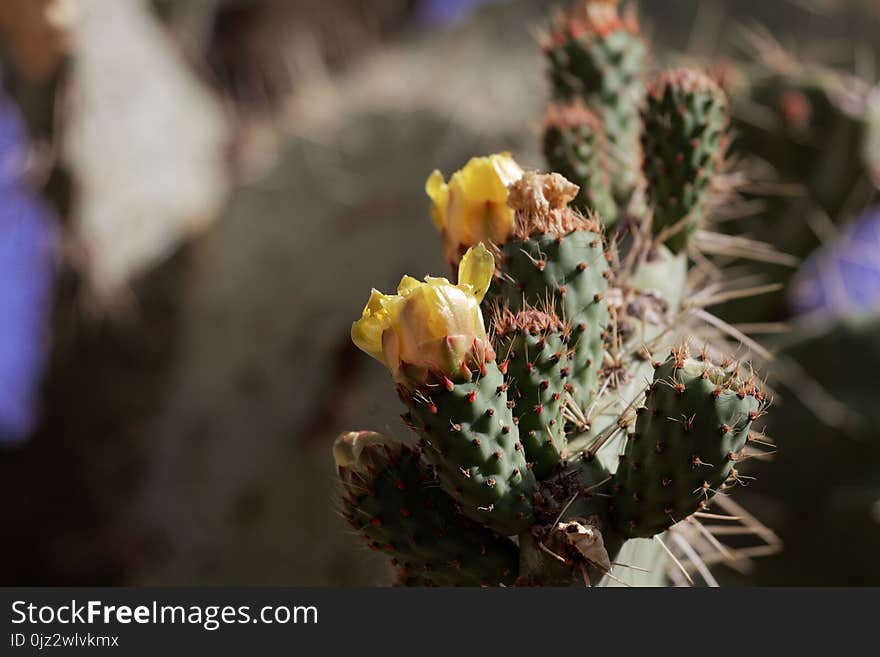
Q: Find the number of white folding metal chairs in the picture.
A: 0